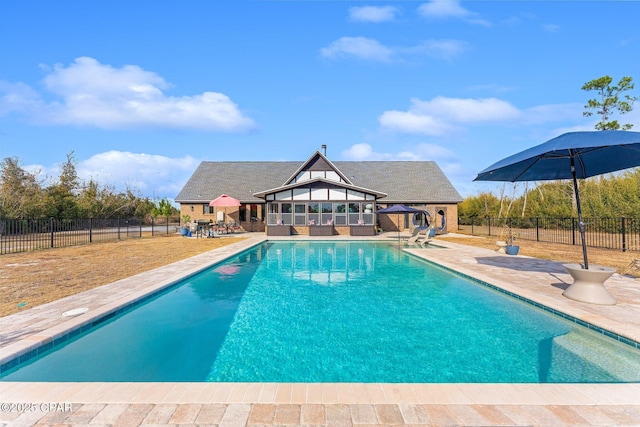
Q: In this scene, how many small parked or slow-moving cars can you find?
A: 0